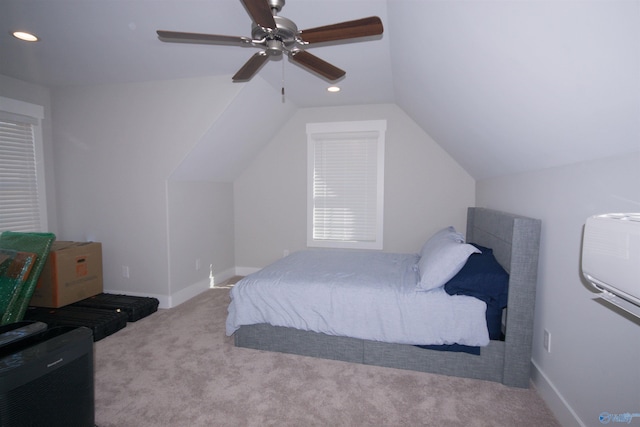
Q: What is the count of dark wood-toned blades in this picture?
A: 5